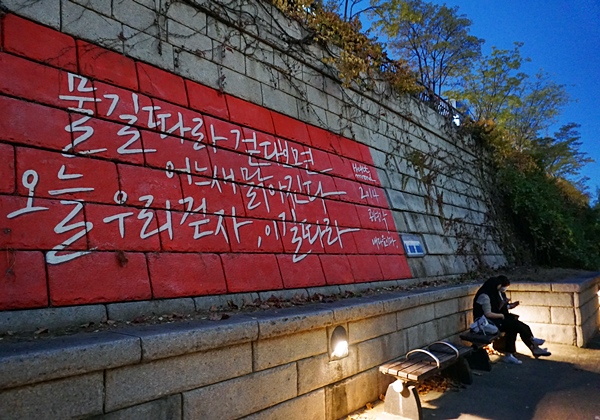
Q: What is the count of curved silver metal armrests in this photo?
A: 2